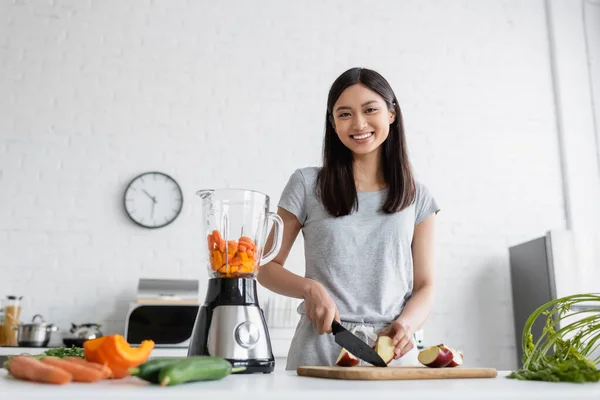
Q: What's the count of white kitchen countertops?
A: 2